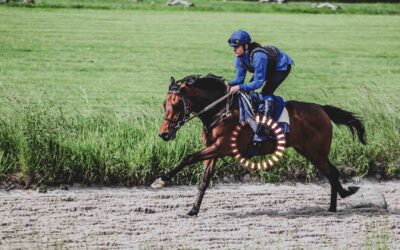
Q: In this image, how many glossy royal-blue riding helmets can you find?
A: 1